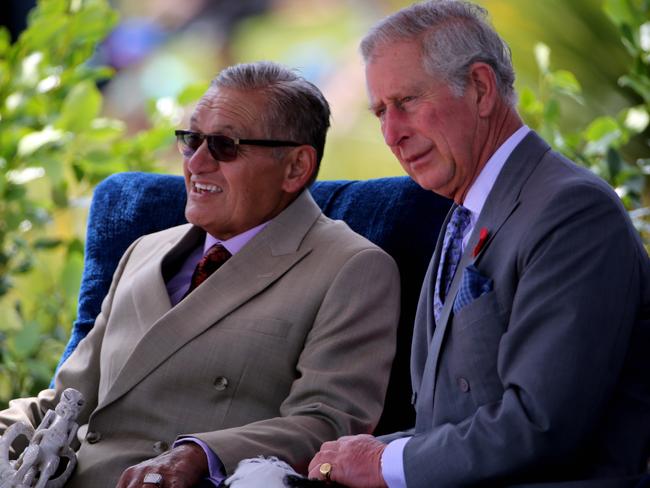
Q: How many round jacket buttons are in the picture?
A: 4